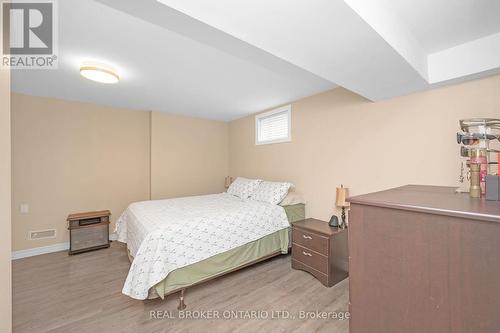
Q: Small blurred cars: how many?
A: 0